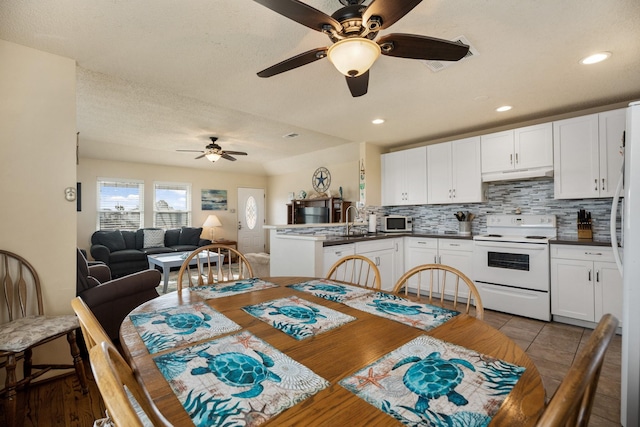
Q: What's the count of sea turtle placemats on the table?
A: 7